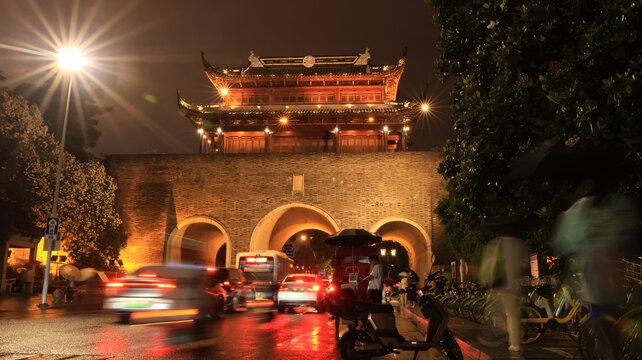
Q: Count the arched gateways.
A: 3